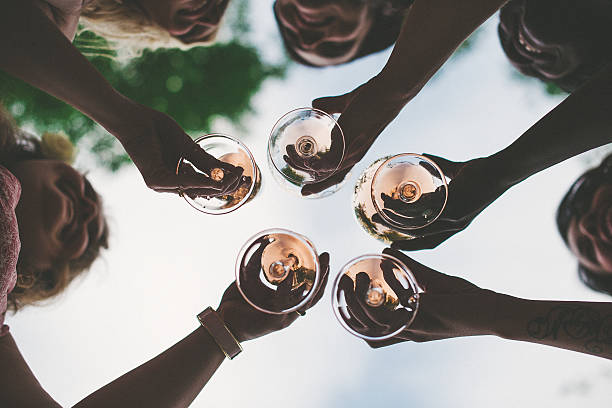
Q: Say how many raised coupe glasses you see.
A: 5